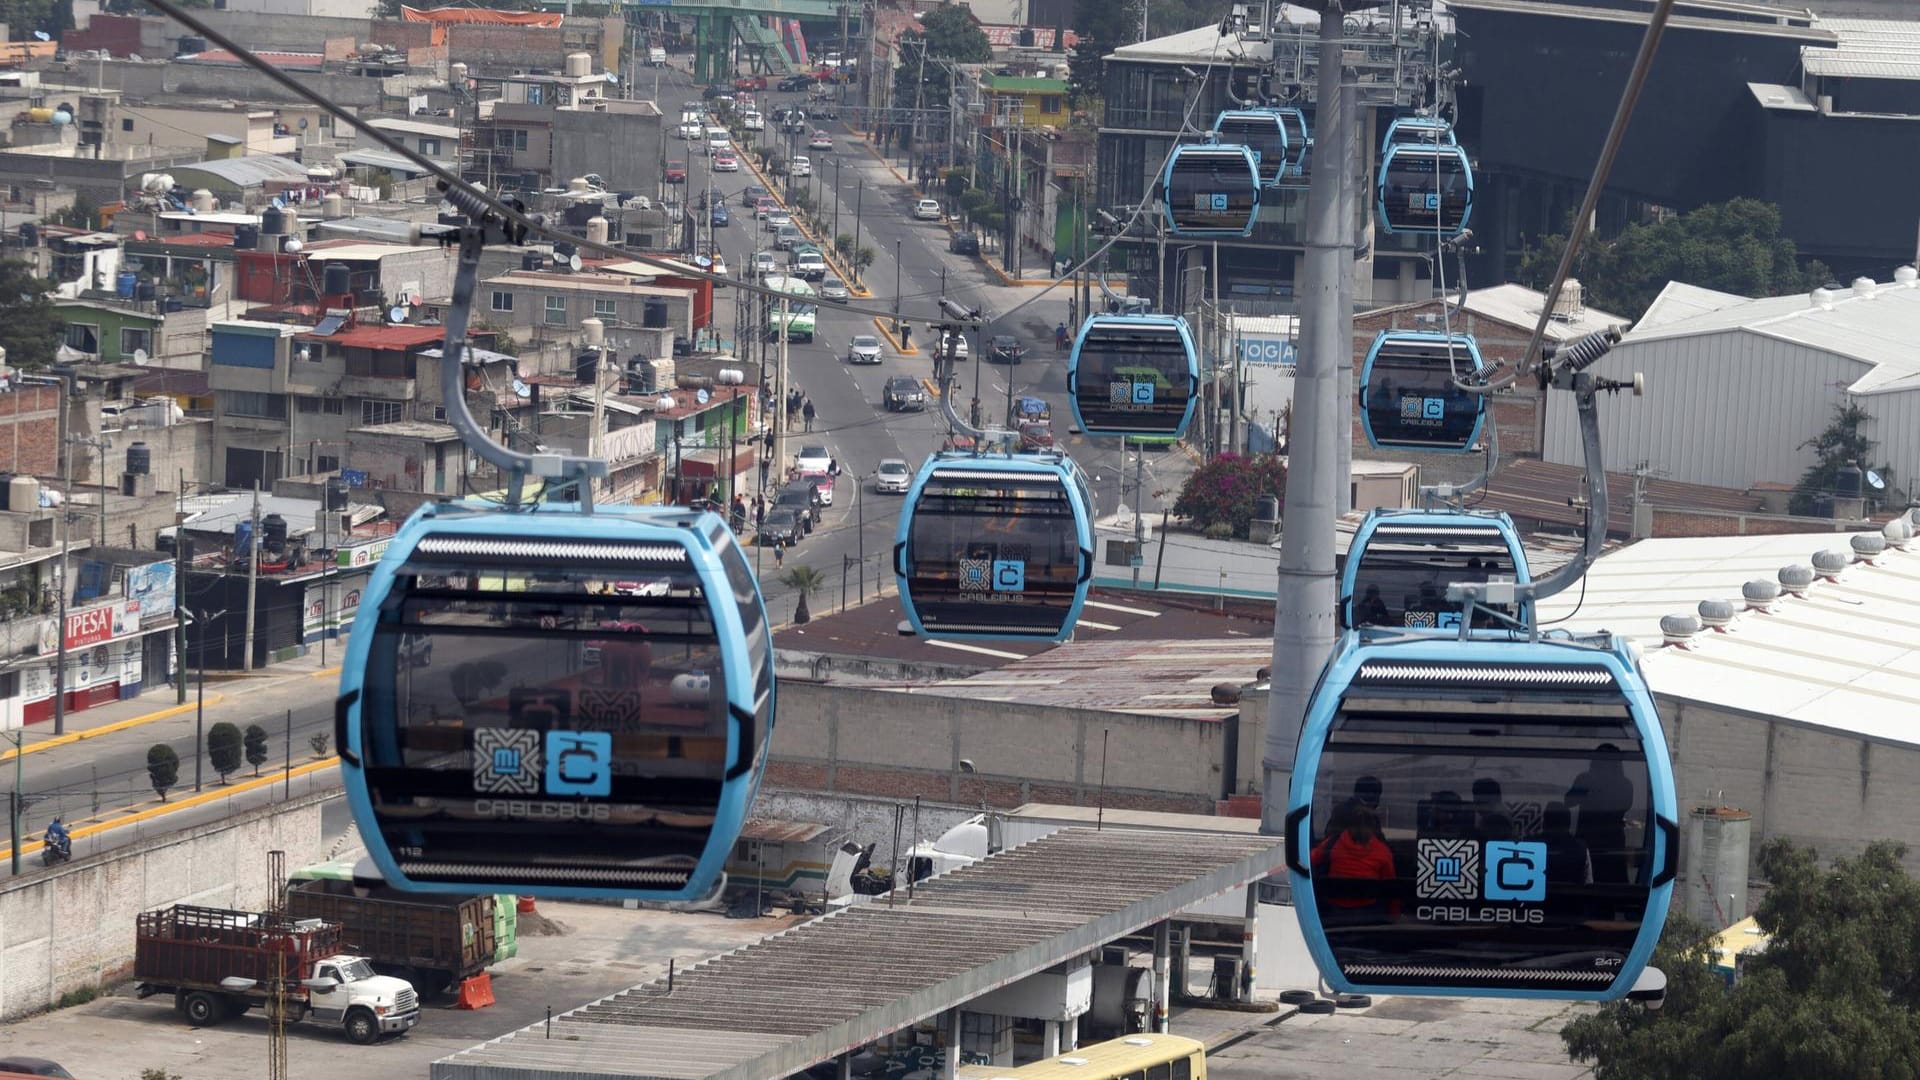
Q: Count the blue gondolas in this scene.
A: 11